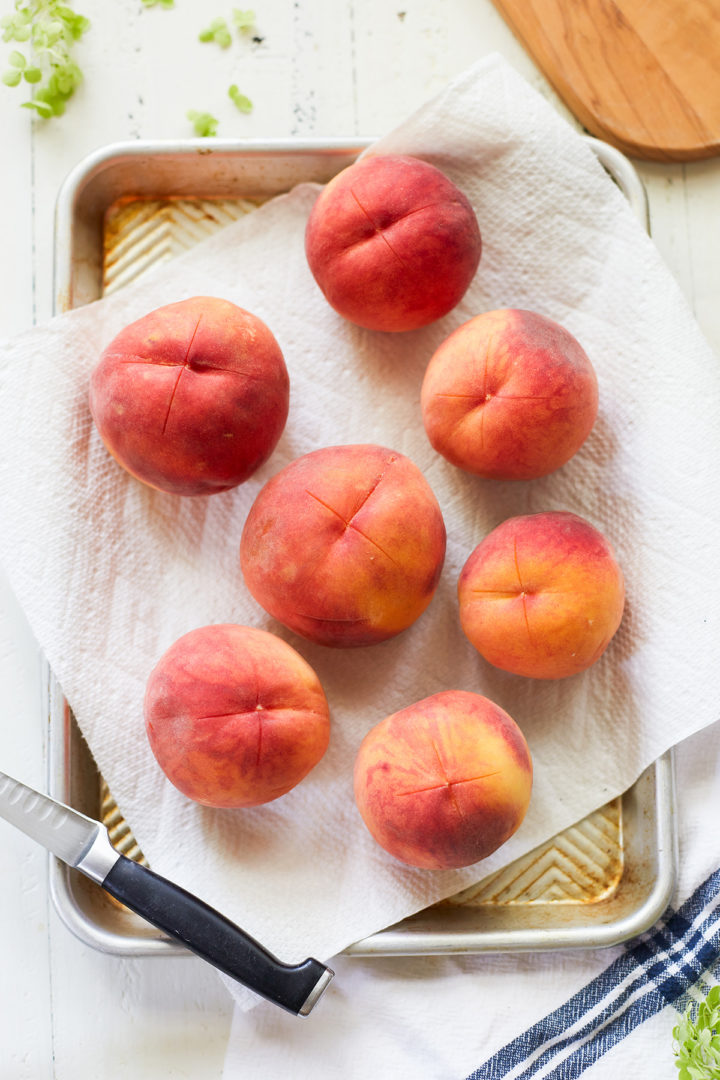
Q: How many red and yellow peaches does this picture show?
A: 7